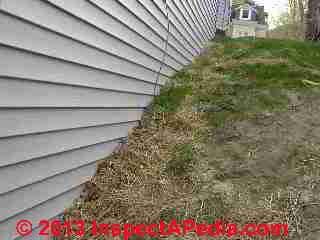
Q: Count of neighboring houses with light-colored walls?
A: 1